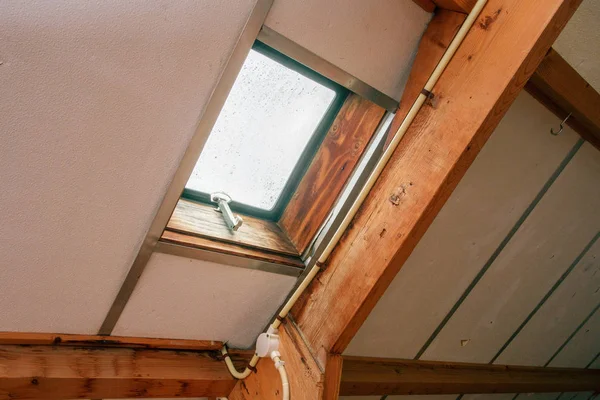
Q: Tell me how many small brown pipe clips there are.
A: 5